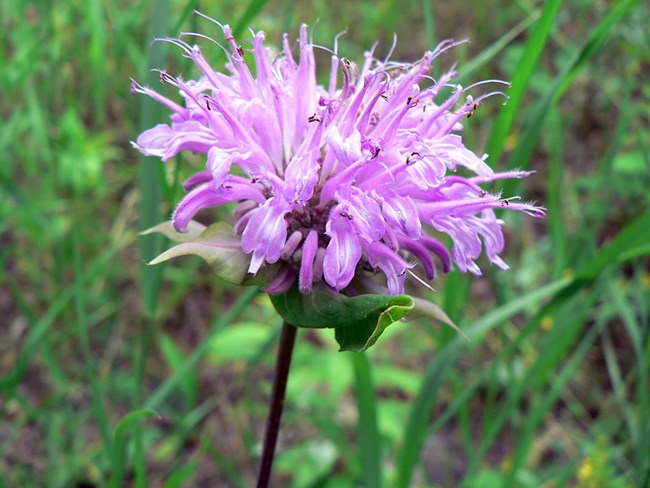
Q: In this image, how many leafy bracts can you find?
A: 4